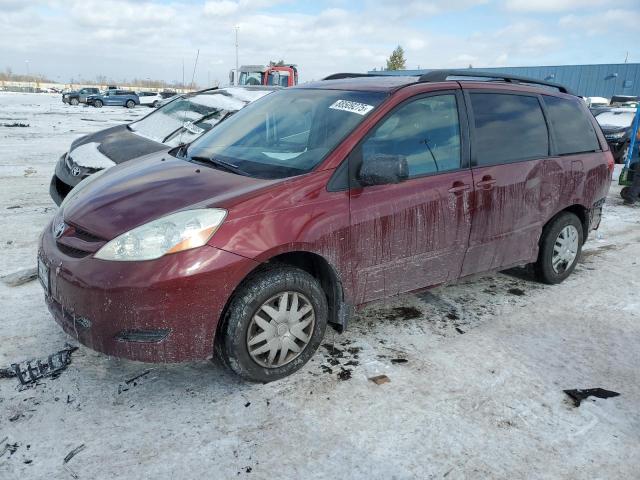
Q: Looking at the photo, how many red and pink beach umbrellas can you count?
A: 0